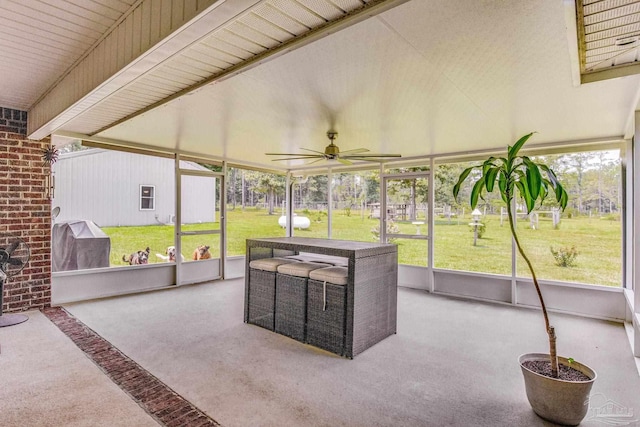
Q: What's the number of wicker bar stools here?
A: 3